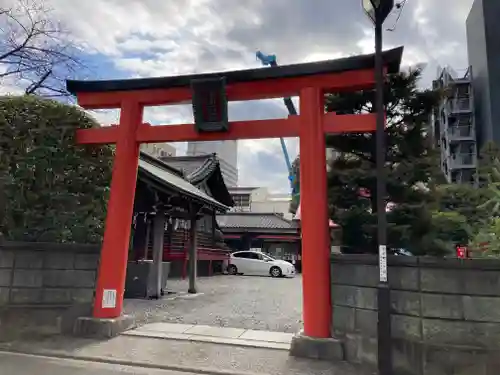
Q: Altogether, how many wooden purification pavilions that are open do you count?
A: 1